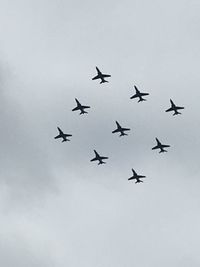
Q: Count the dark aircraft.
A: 9